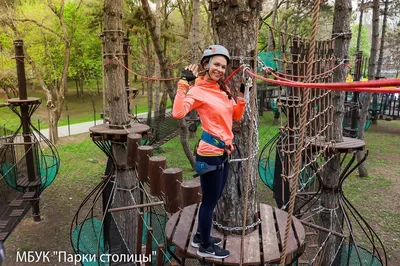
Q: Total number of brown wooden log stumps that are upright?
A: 5